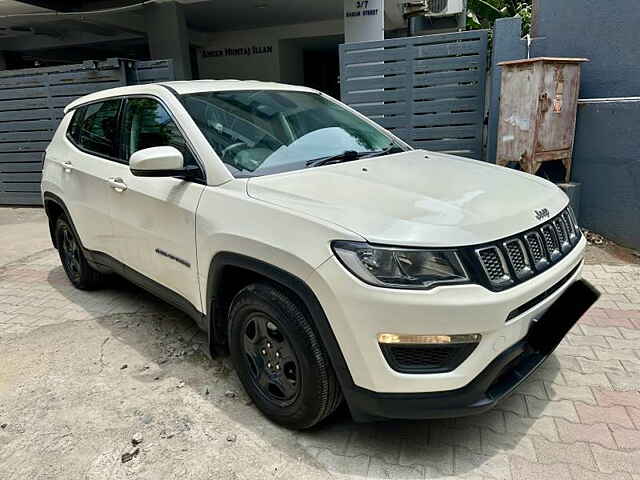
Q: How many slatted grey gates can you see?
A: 2